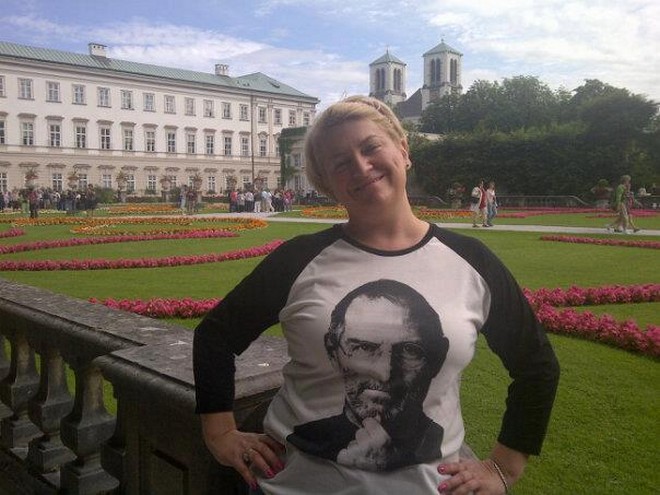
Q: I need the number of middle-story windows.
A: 14